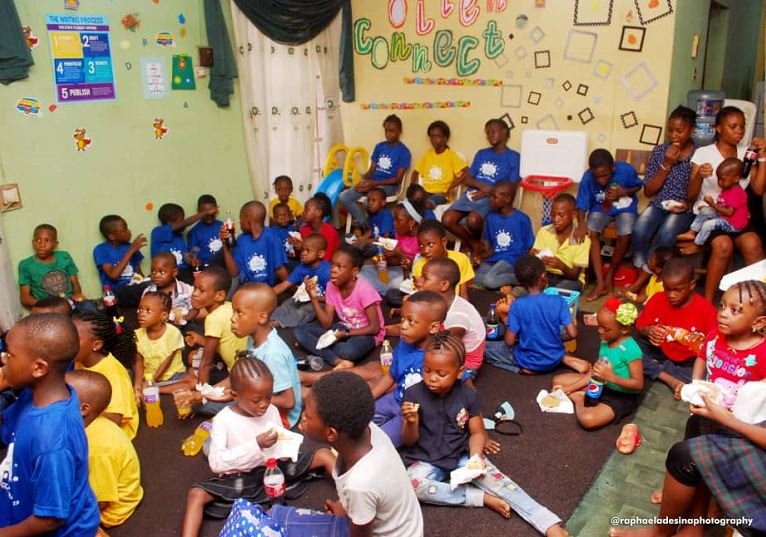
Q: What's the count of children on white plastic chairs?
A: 3